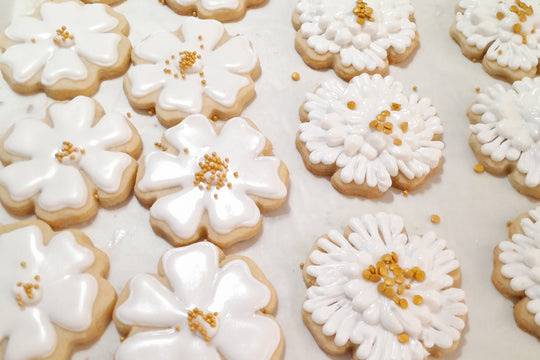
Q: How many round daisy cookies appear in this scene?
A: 6